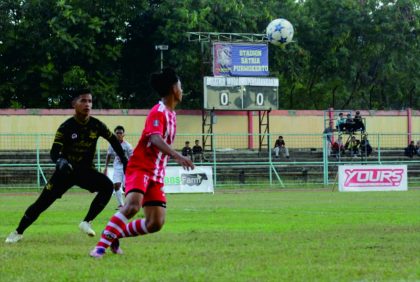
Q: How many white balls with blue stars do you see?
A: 1